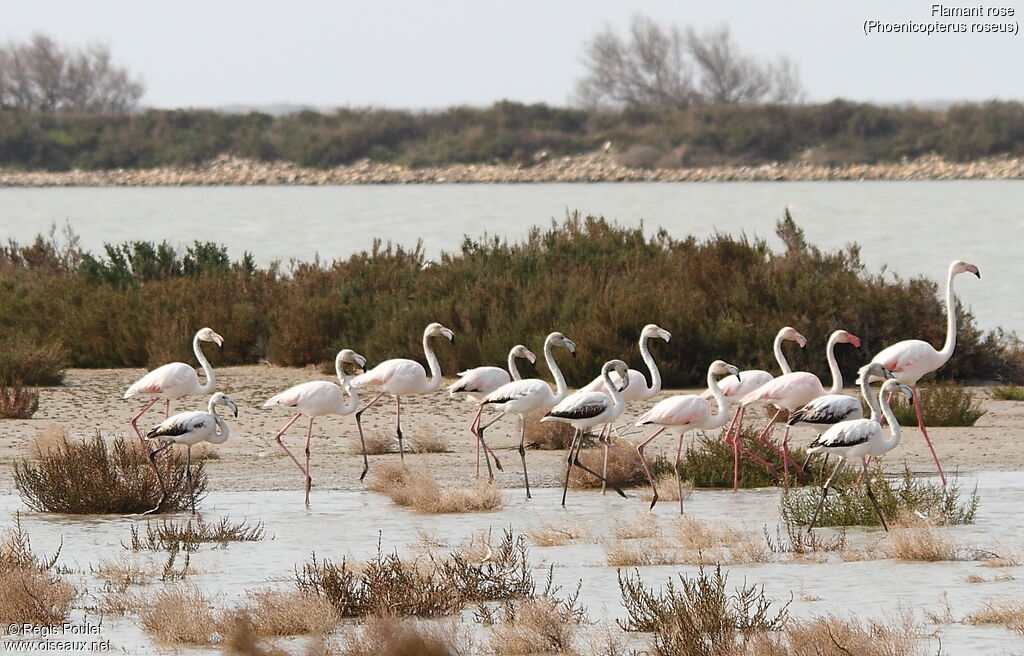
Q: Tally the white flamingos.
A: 14